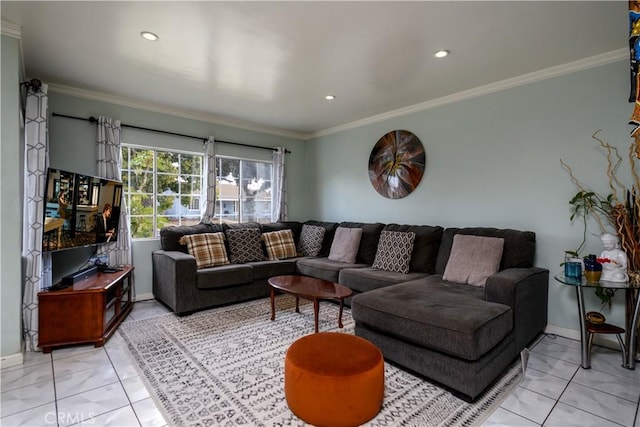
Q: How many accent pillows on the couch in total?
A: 7